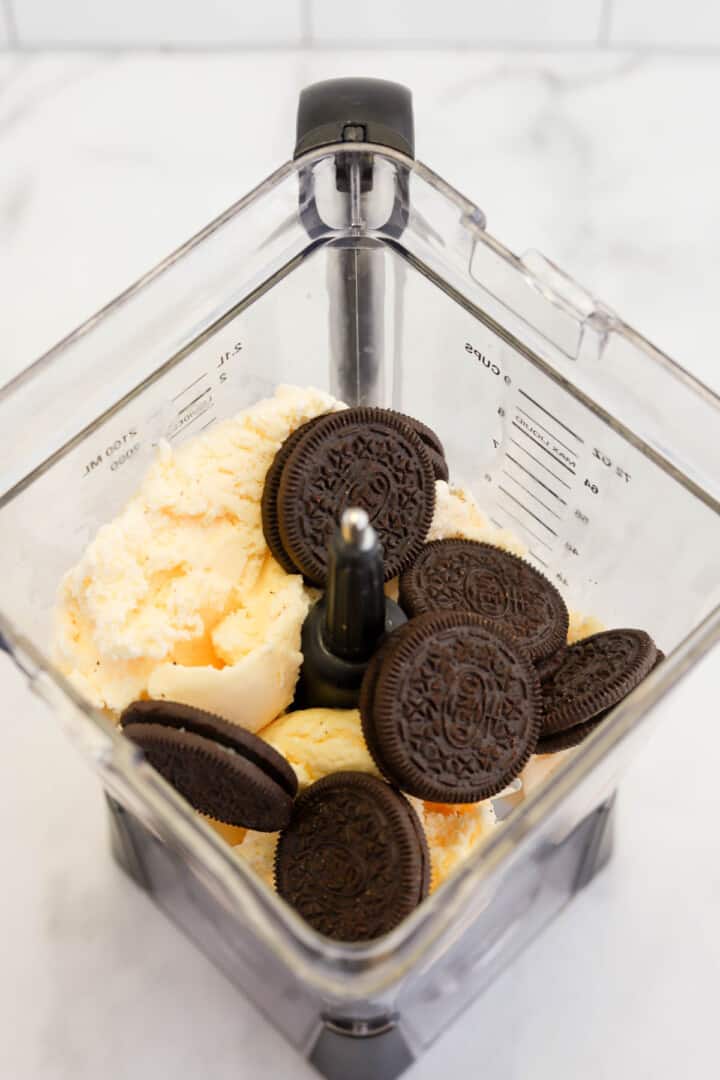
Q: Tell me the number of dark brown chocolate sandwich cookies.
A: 7